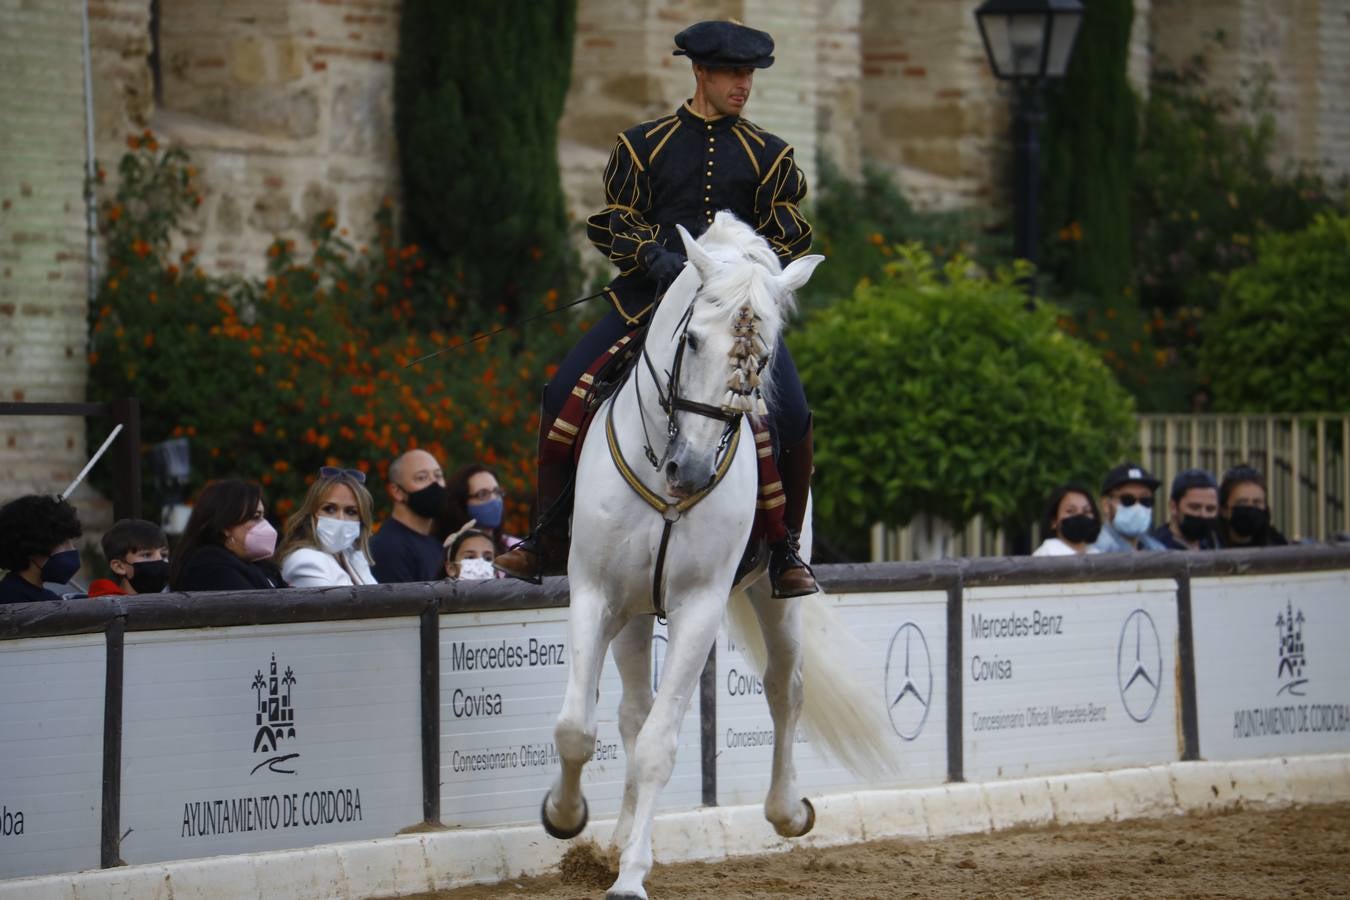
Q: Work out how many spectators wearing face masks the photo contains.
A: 11